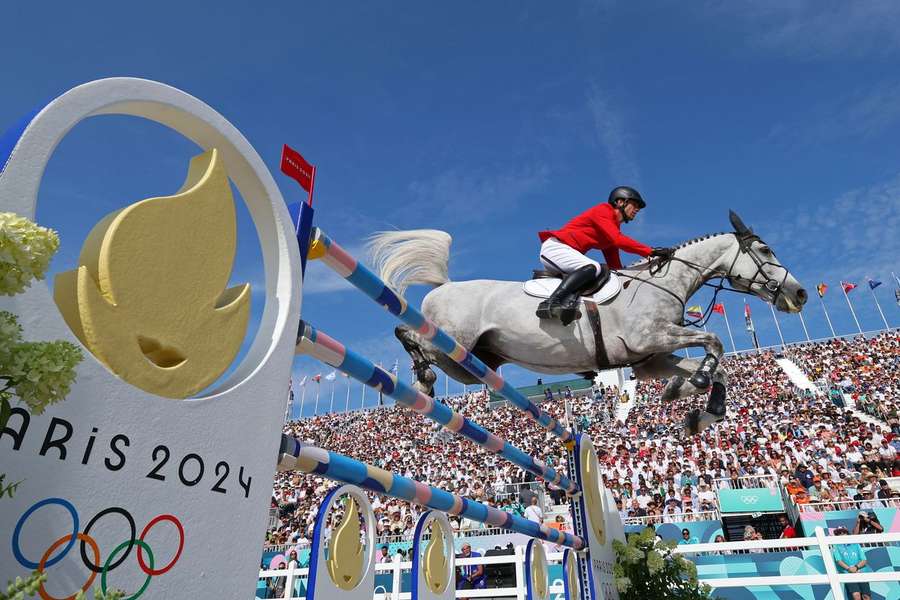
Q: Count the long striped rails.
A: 3